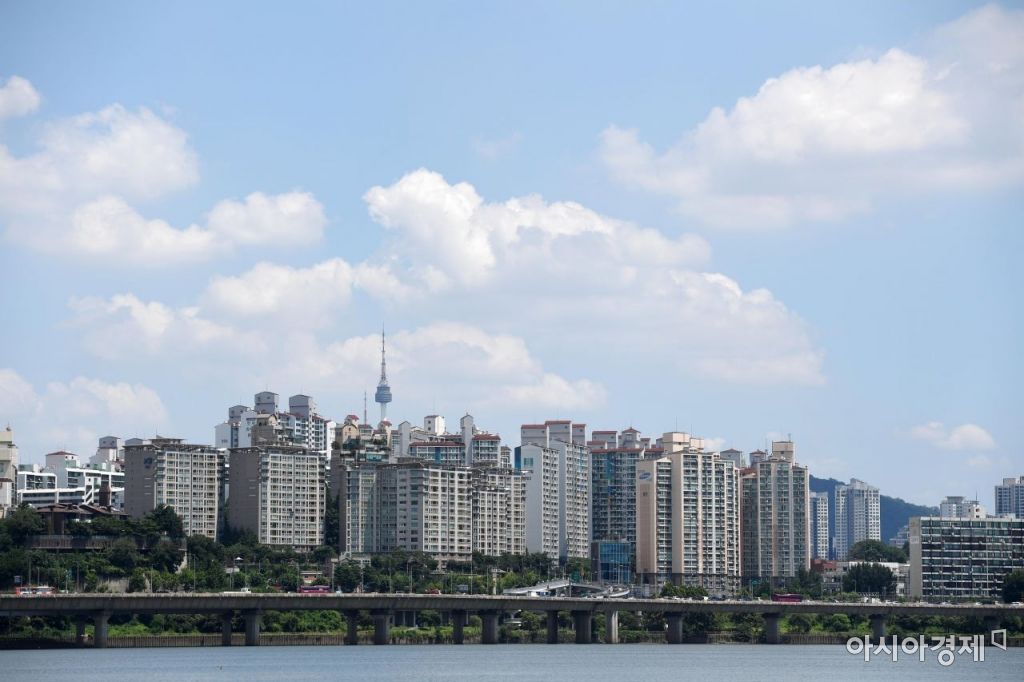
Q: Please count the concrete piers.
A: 15